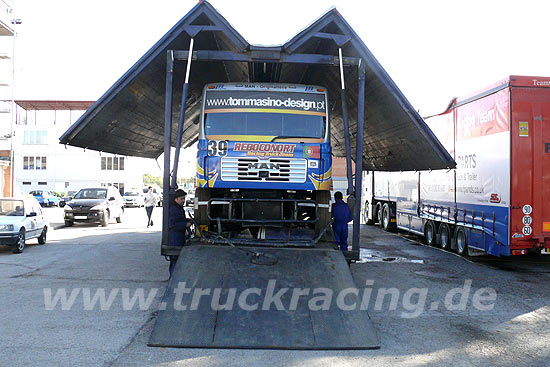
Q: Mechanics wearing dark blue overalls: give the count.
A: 2